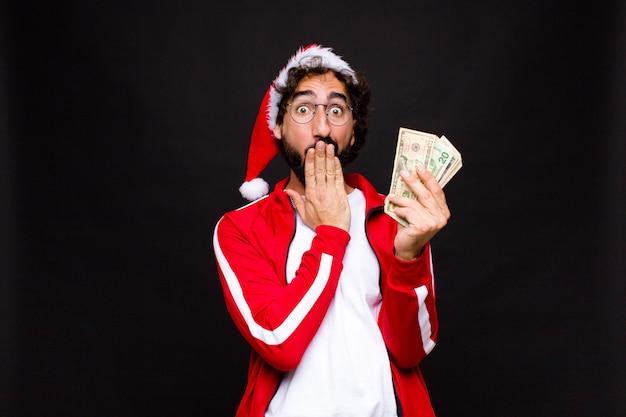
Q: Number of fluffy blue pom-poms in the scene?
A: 0